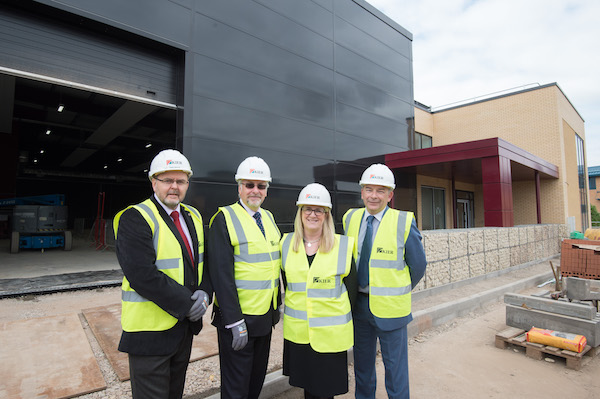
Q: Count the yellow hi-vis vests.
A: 4